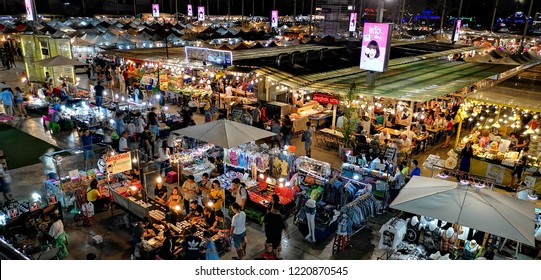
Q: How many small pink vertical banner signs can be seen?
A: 7